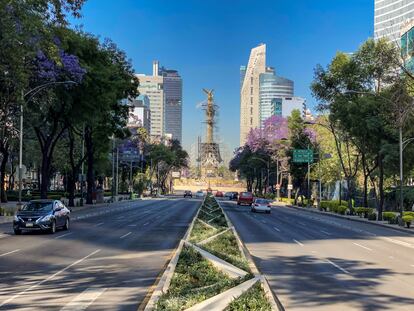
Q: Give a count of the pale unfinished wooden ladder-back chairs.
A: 0